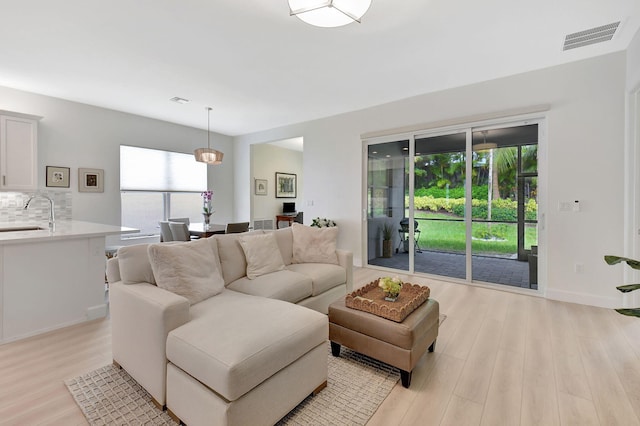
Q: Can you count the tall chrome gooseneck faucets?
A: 1